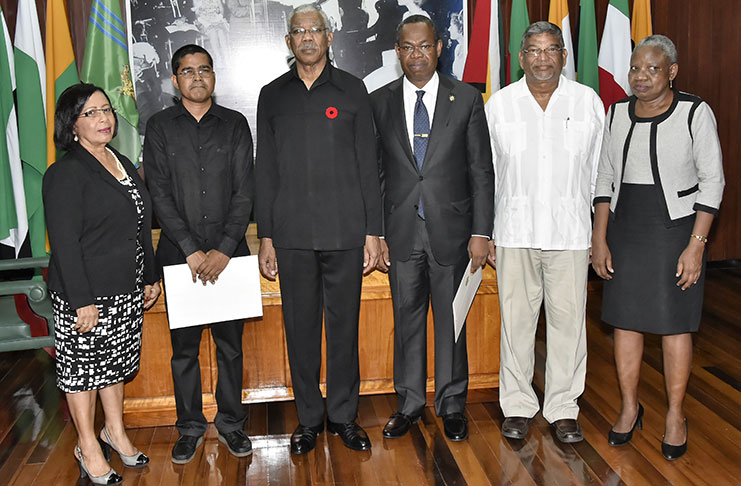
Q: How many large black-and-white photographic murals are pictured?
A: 1